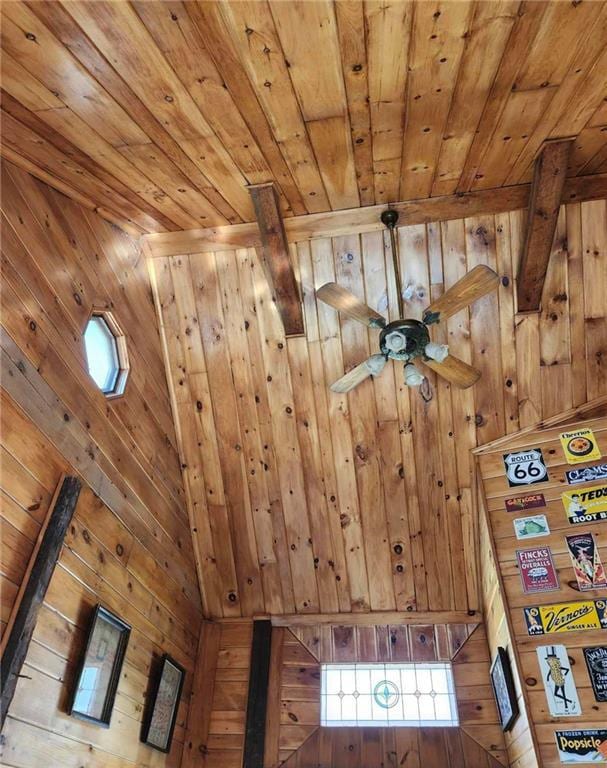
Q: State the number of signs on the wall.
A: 12